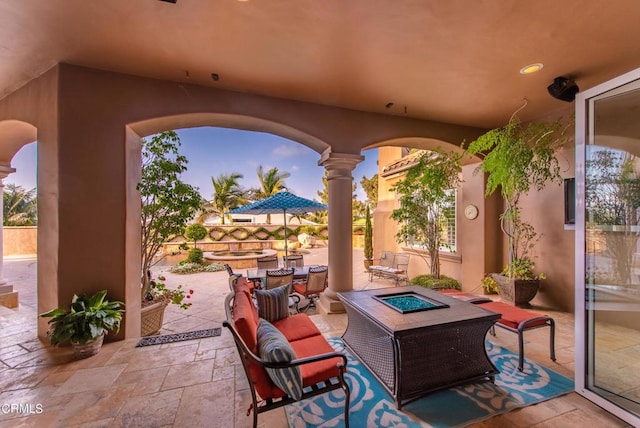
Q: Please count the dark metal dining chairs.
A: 5